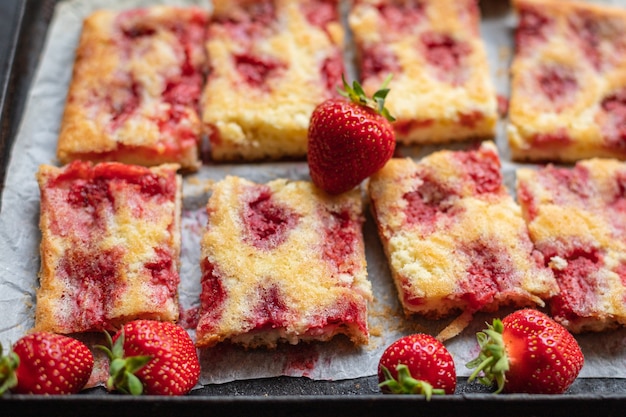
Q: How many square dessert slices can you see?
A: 8